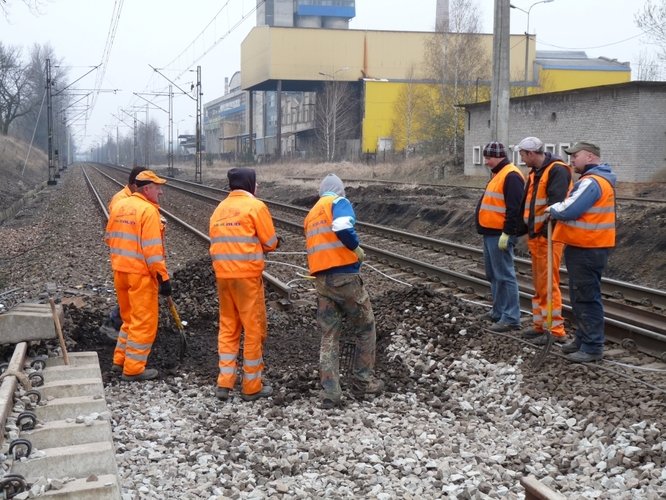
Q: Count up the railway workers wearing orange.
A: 7